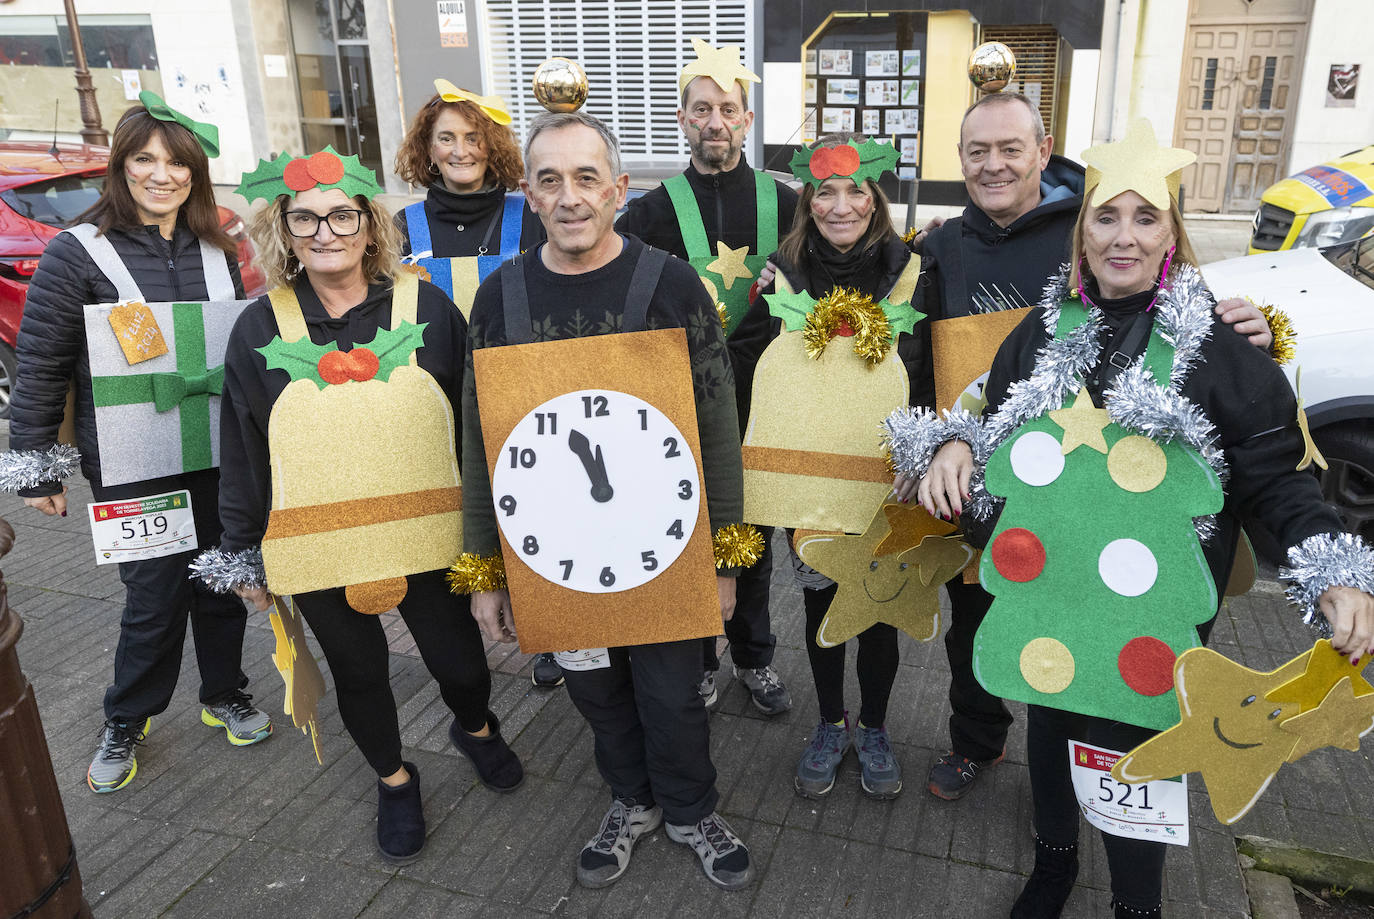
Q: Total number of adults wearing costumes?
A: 8